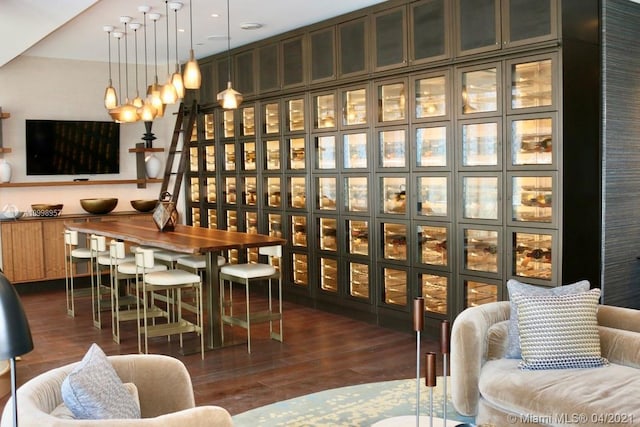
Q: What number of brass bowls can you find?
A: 3